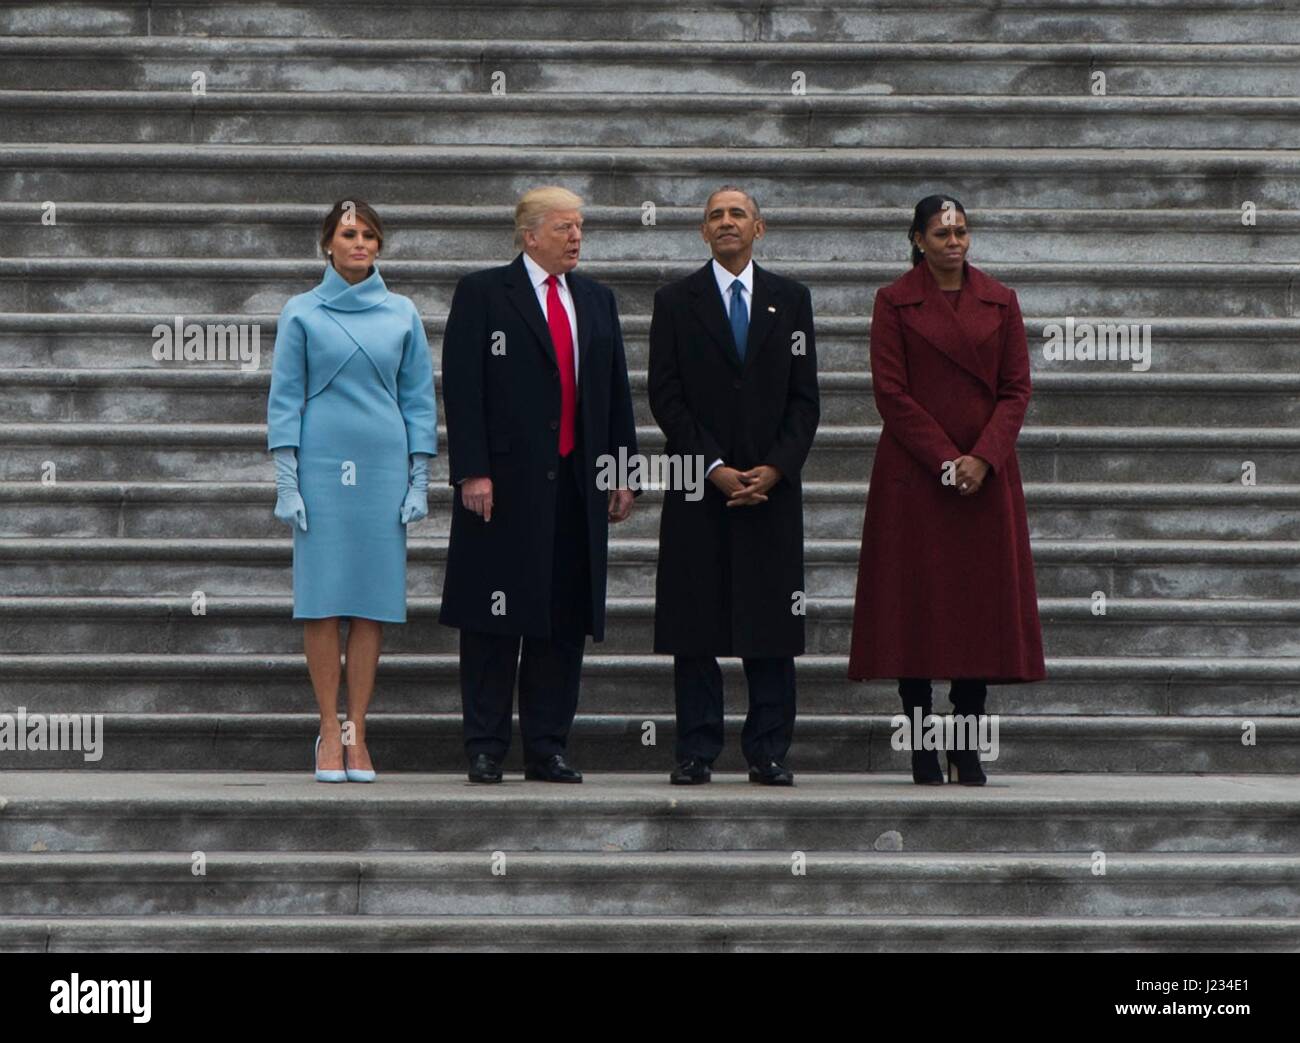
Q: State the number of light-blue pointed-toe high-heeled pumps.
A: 2